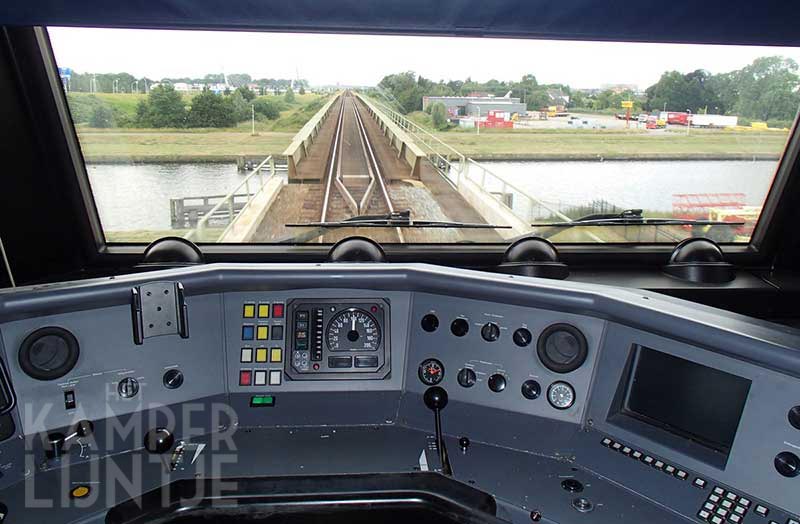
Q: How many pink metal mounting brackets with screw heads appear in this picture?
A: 0